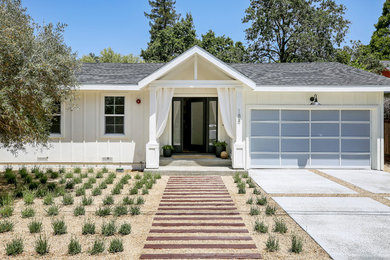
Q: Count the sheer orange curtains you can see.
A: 0